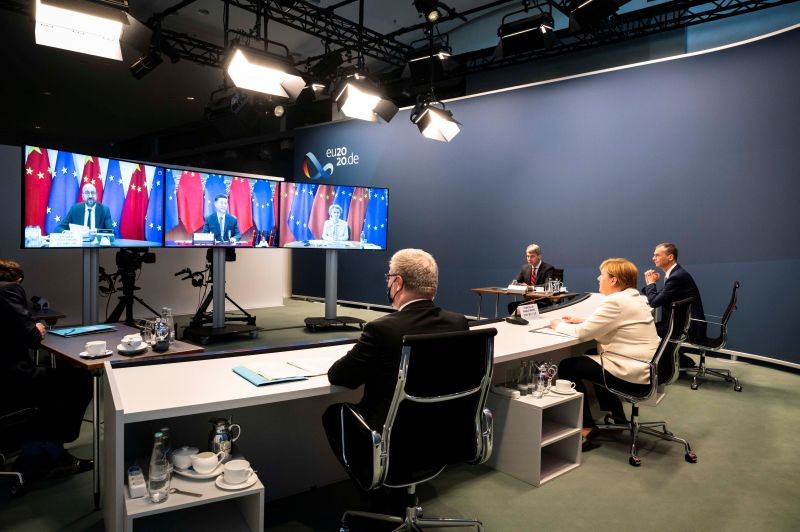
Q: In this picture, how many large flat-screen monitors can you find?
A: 3